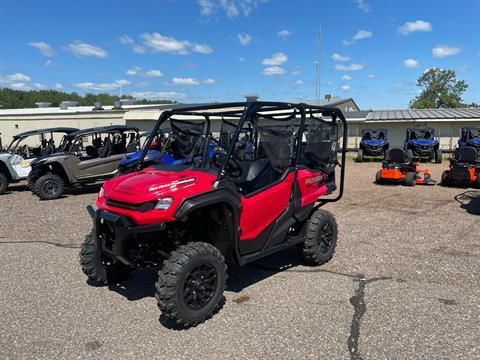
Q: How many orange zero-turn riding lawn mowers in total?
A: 2